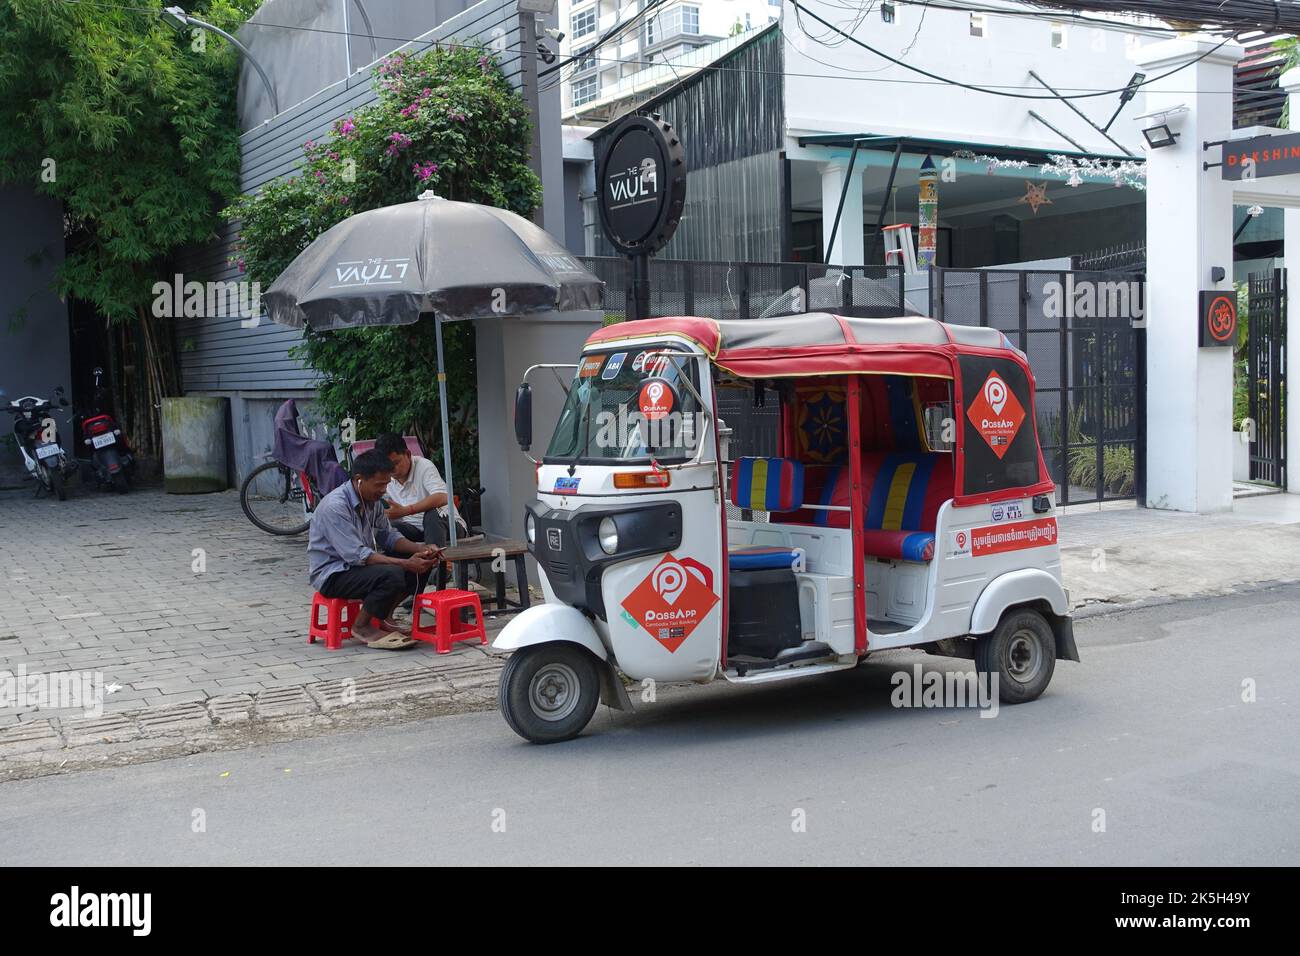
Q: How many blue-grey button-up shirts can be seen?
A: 1